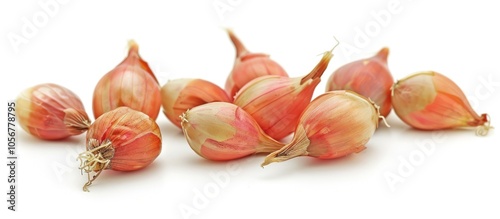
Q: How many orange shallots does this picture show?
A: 10